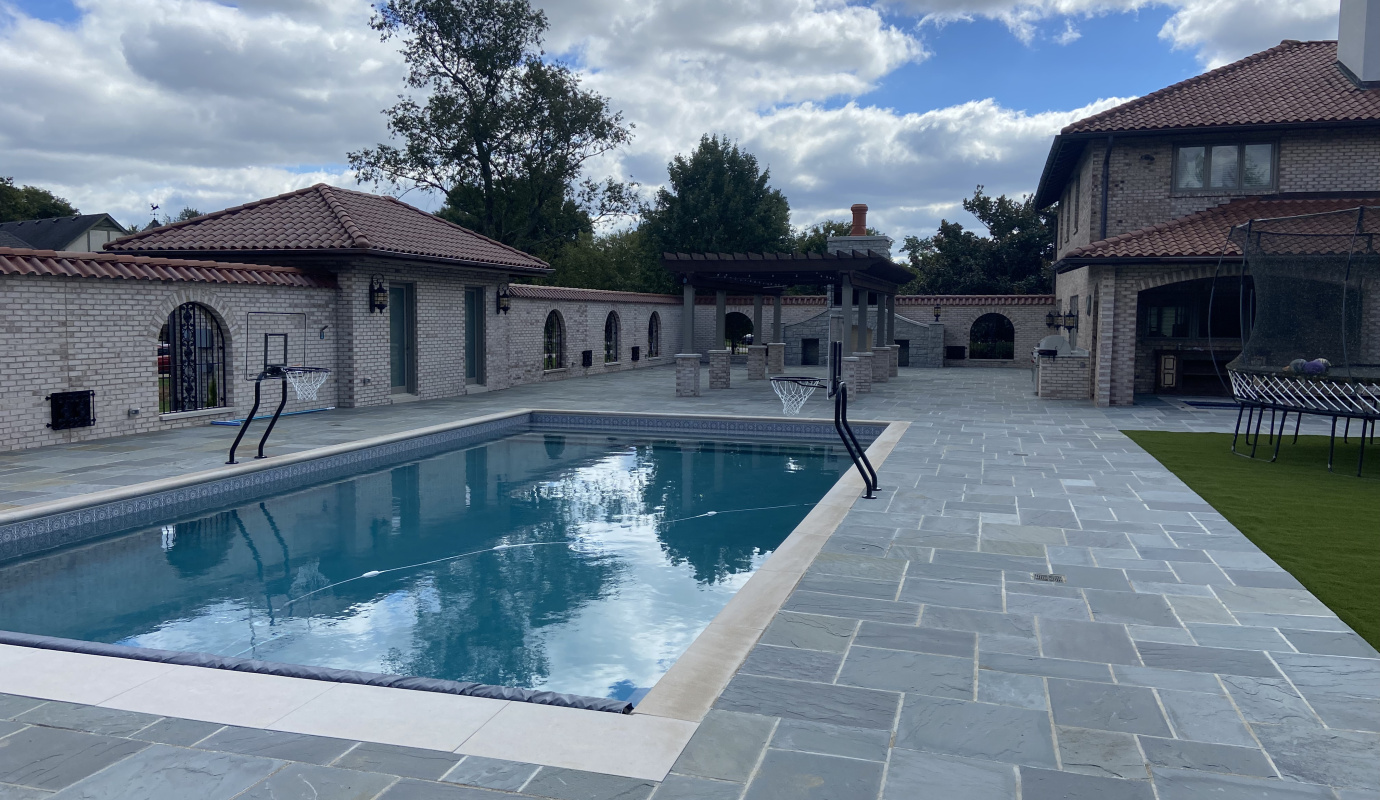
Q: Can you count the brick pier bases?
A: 8